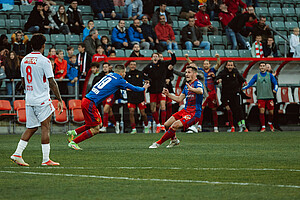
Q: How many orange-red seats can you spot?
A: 4